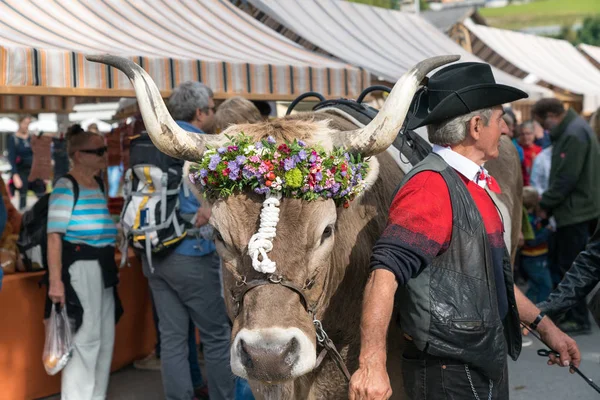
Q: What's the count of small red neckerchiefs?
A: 1